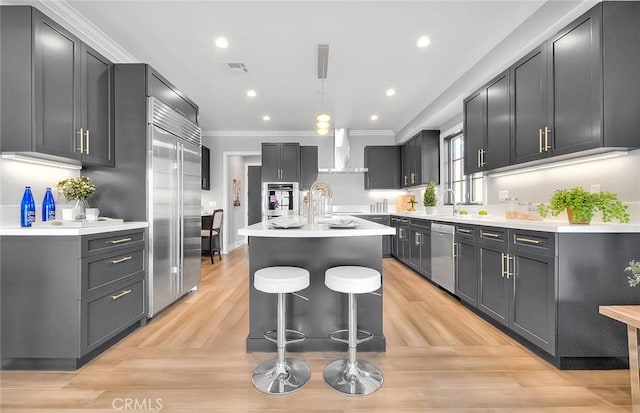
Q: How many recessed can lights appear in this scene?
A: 6